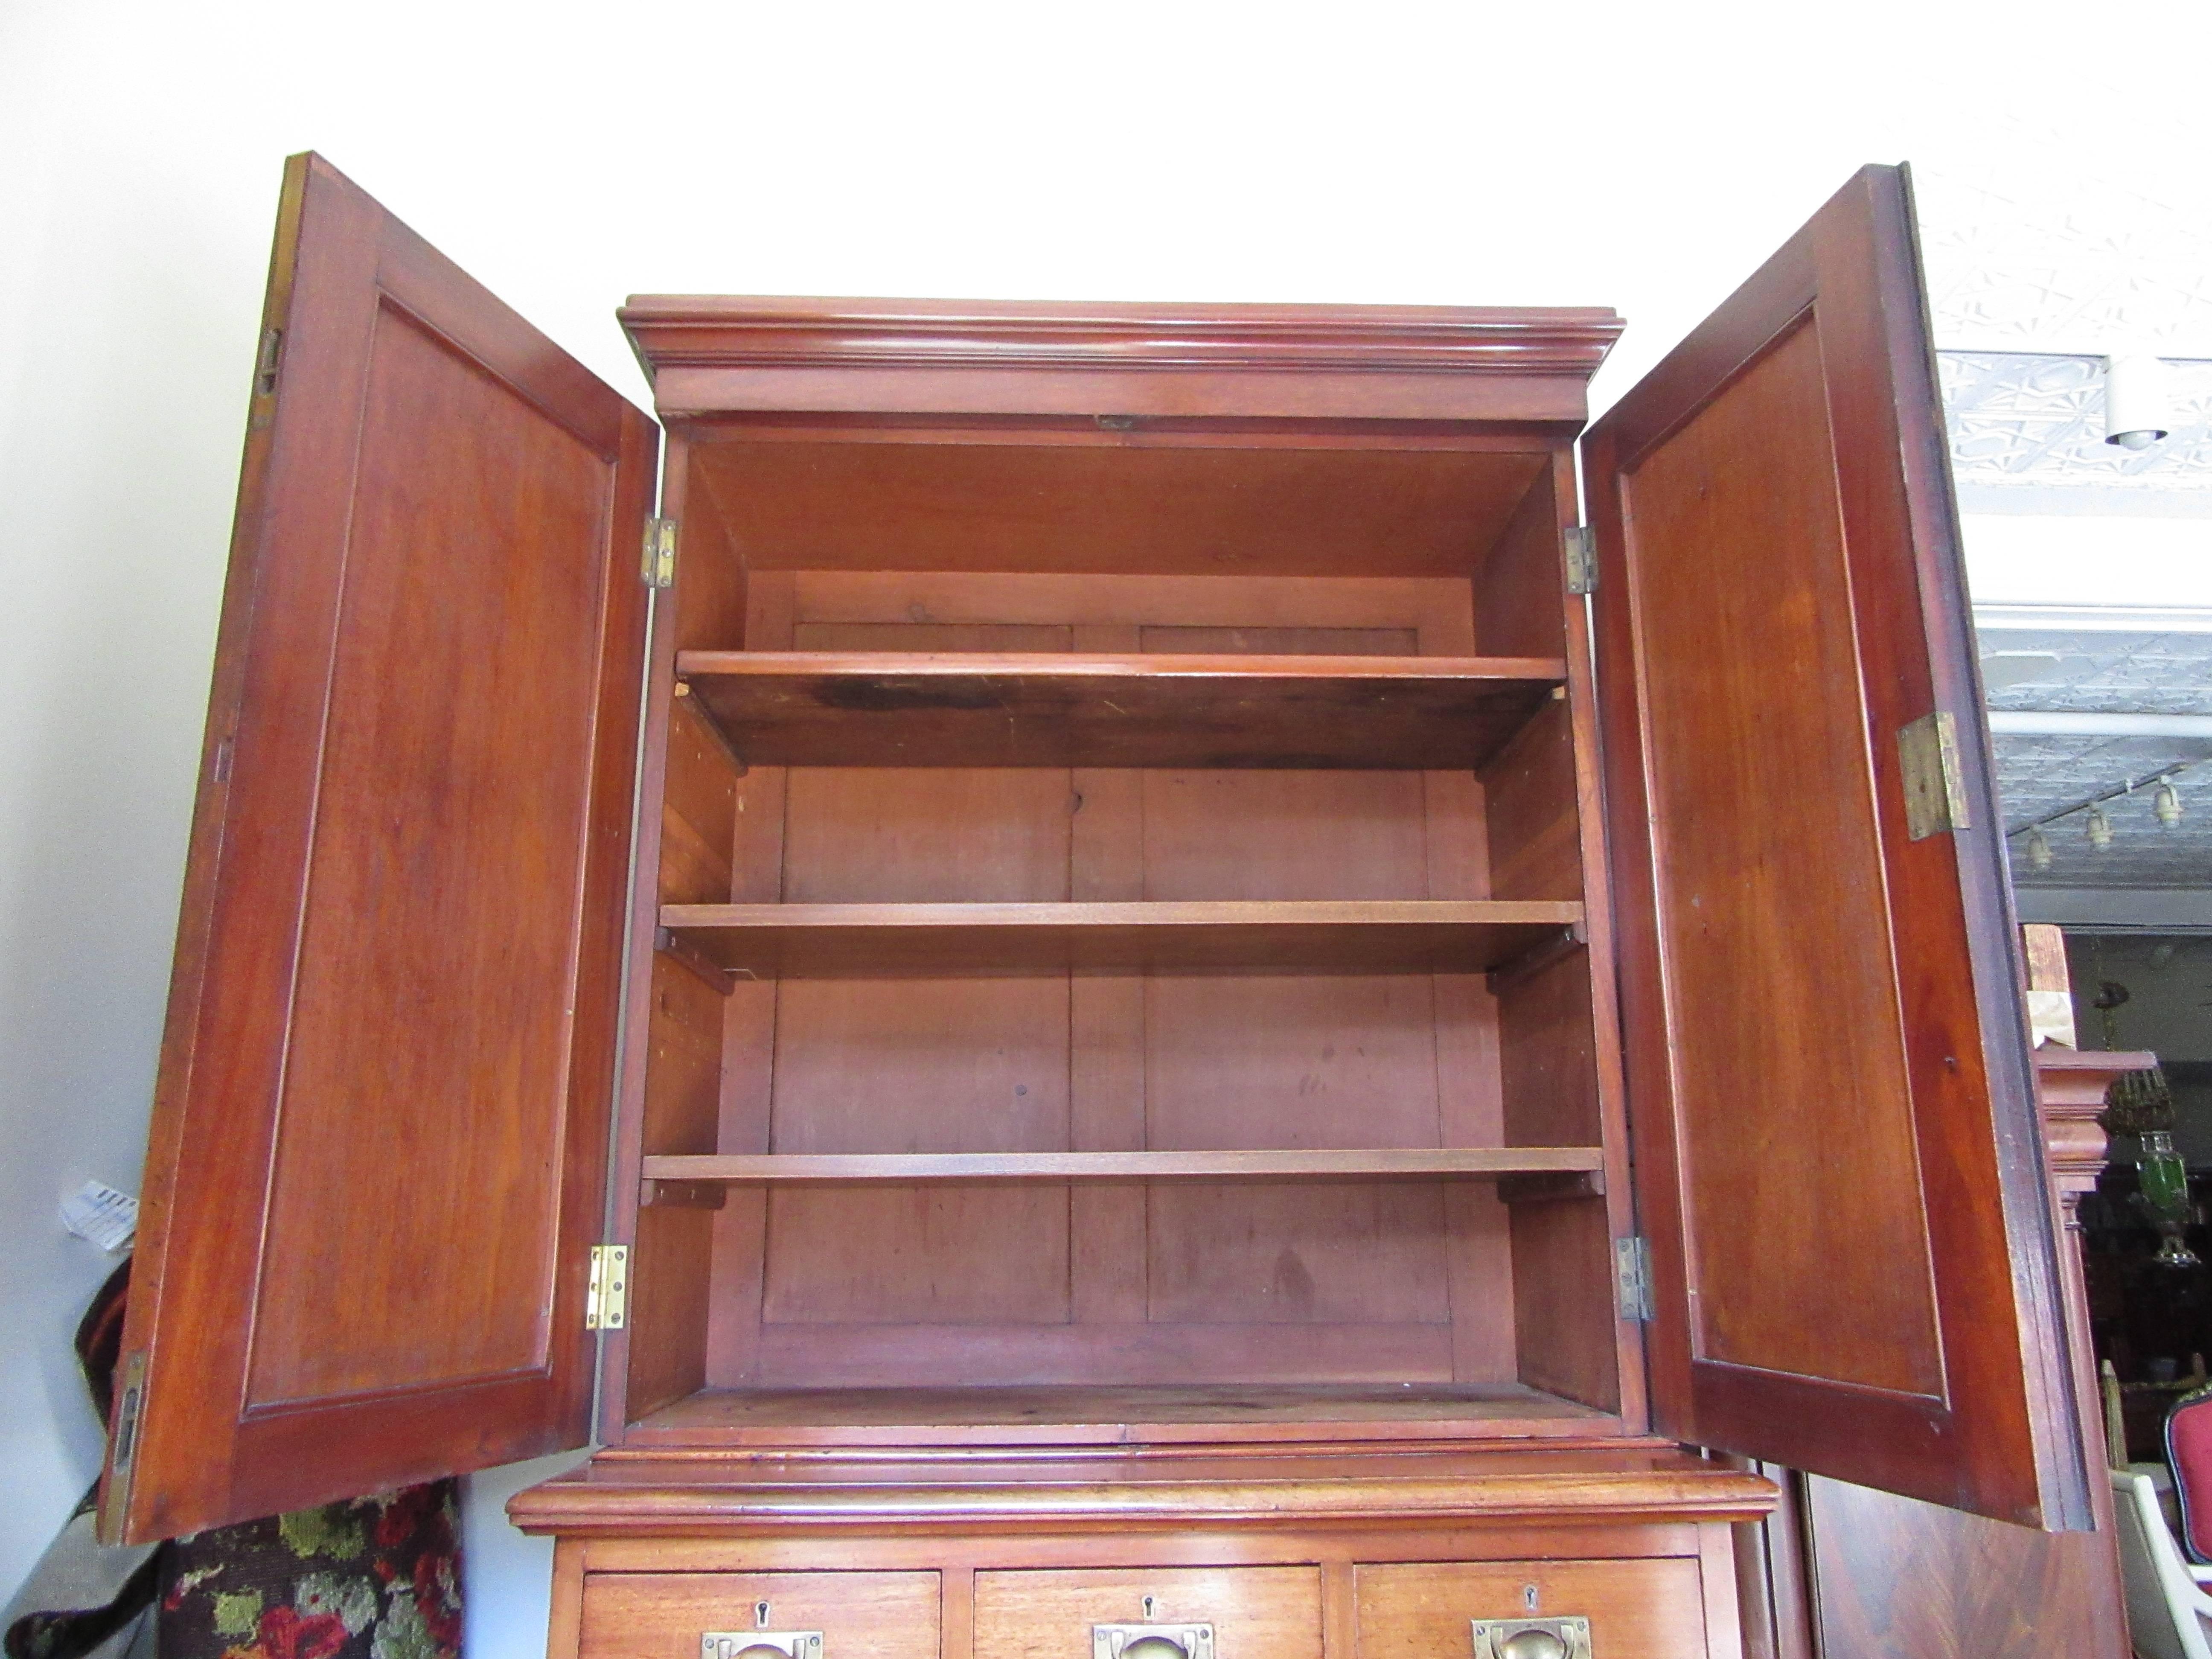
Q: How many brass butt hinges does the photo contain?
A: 4